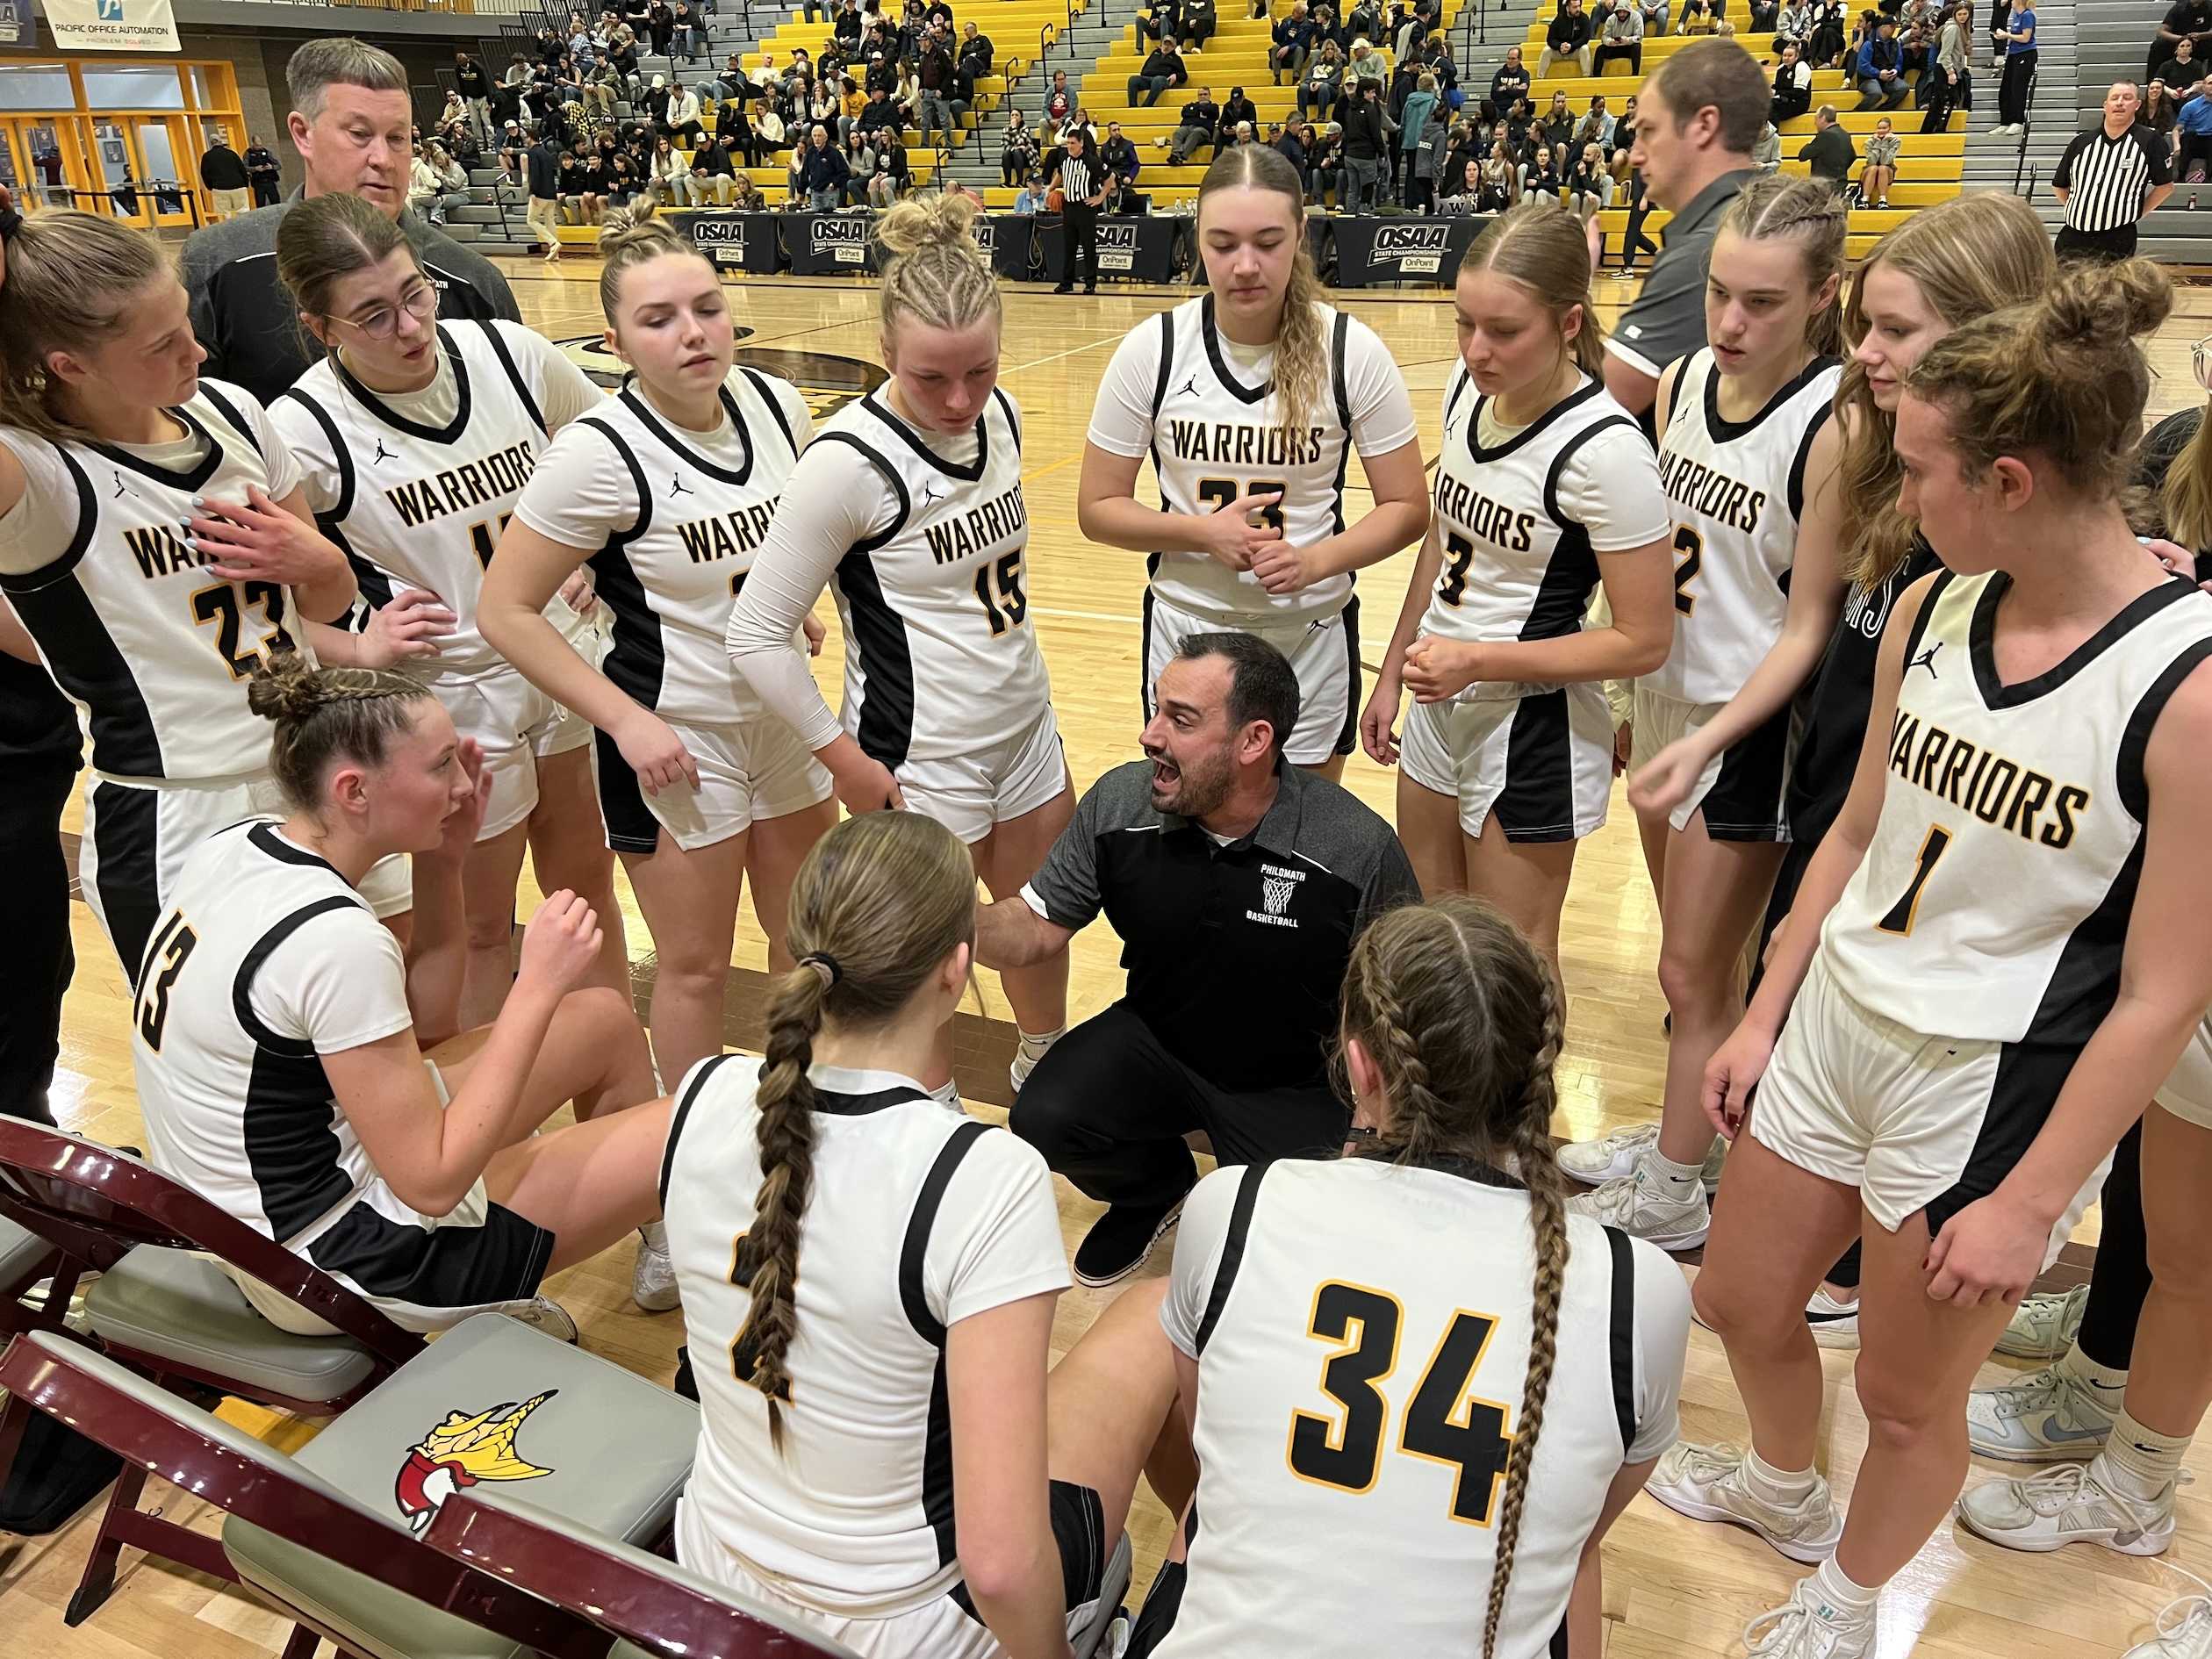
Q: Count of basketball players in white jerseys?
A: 11